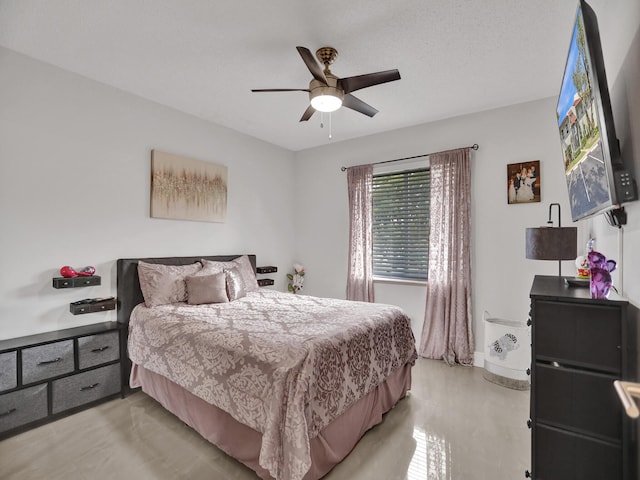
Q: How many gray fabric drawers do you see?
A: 5